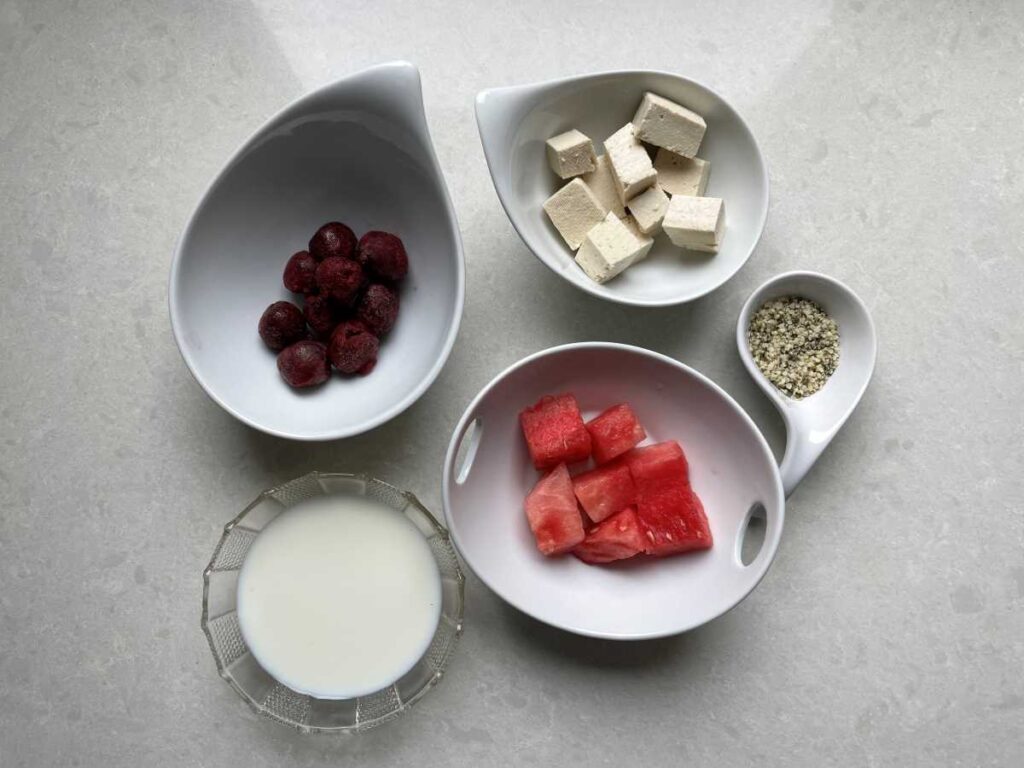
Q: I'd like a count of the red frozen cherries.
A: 9